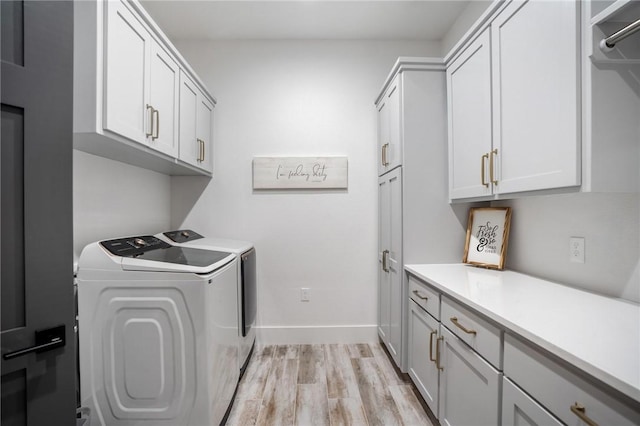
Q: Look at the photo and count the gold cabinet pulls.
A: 15